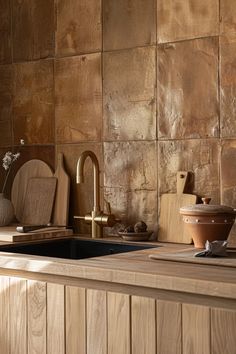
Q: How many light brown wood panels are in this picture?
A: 11